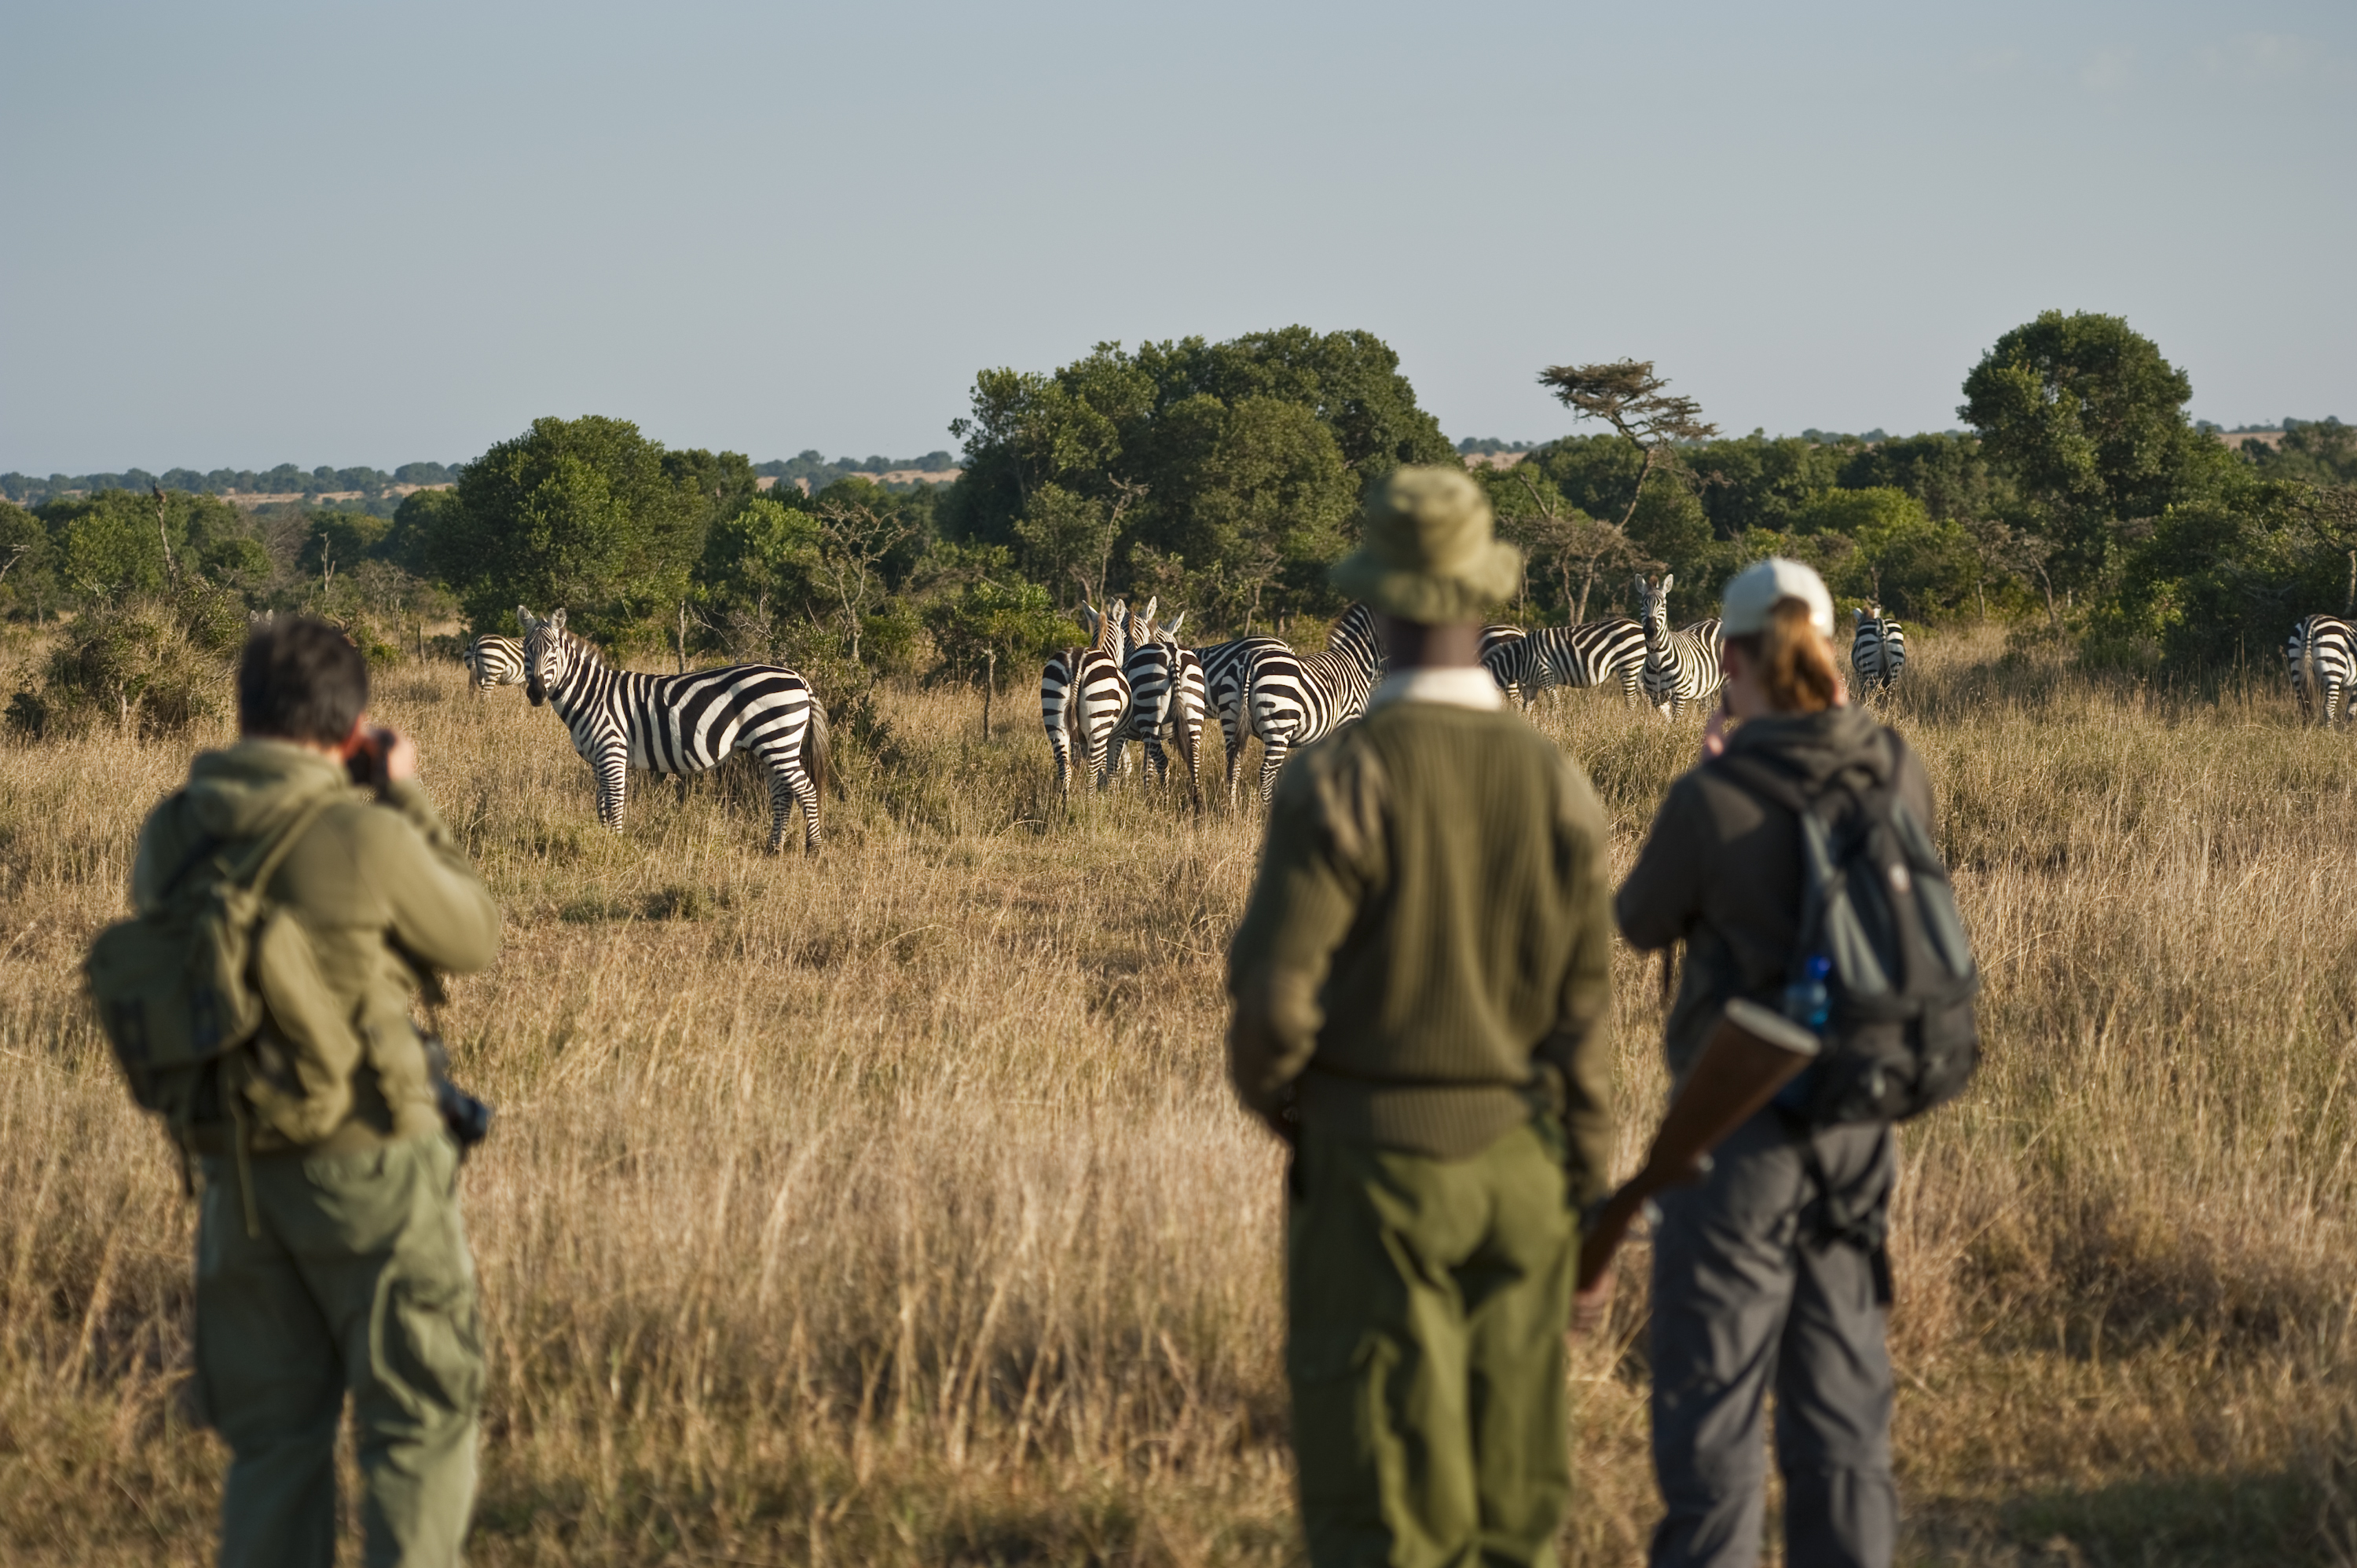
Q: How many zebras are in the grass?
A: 11